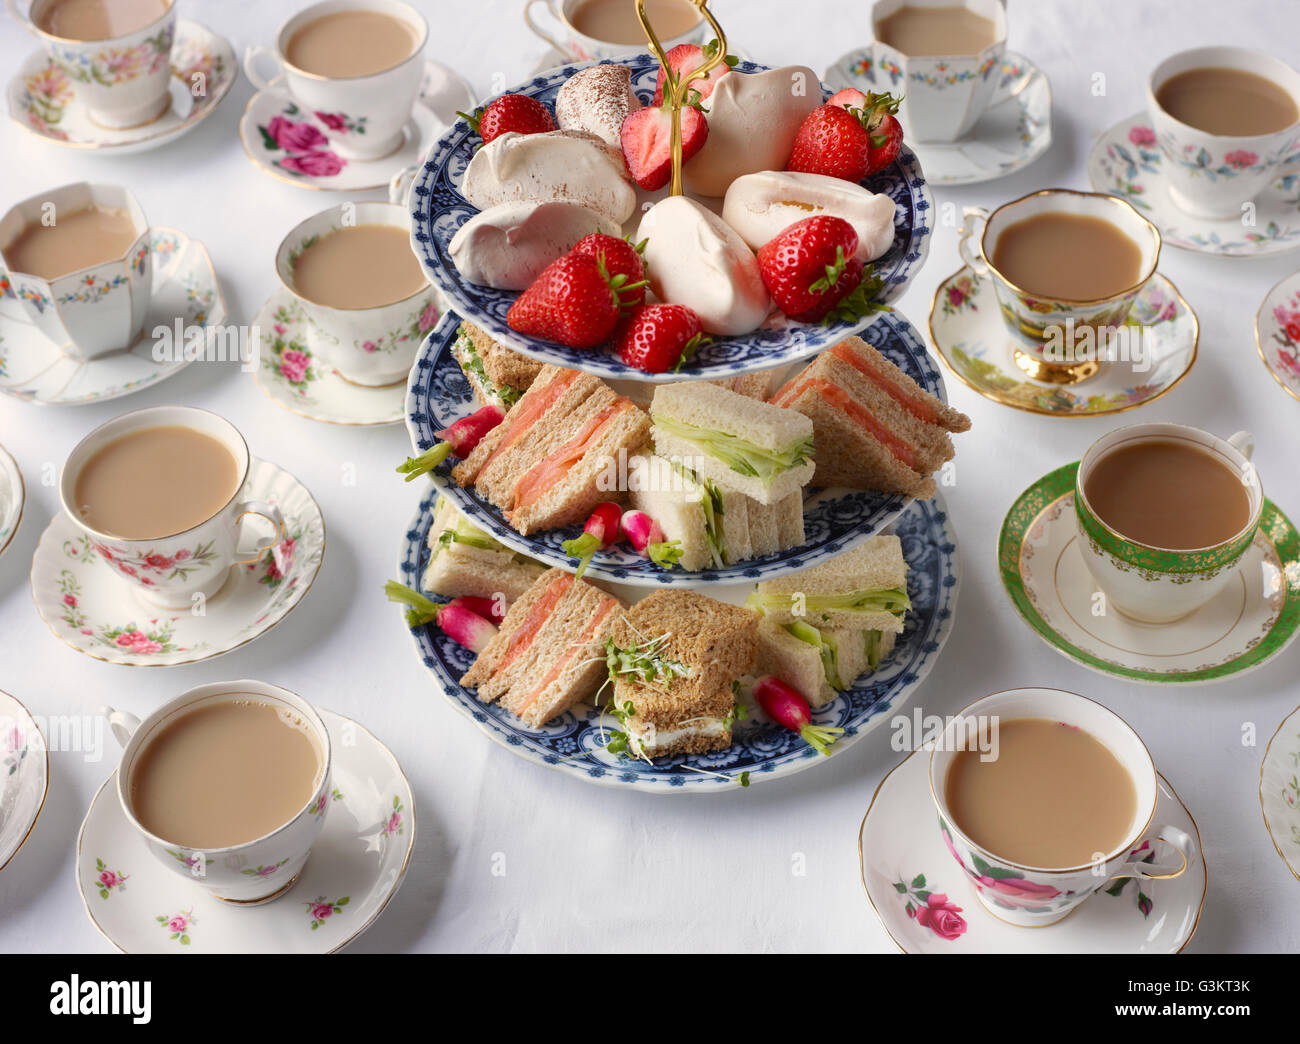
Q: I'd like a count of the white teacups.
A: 12